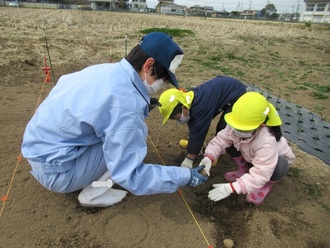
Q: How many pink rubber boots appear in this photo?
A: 2